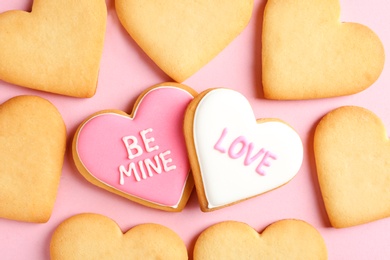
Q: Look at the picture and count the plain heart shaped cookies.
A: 7